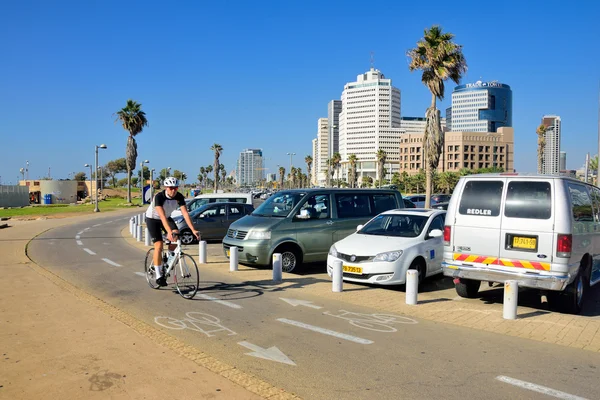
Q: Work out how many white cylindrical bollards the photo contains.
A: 14